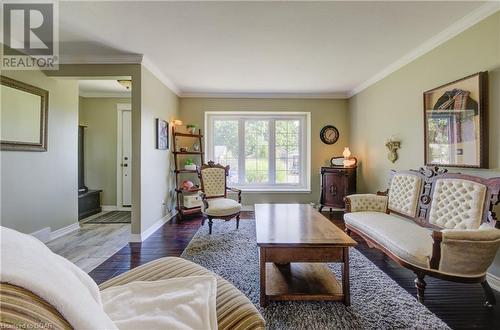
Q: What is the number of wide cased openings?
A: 1